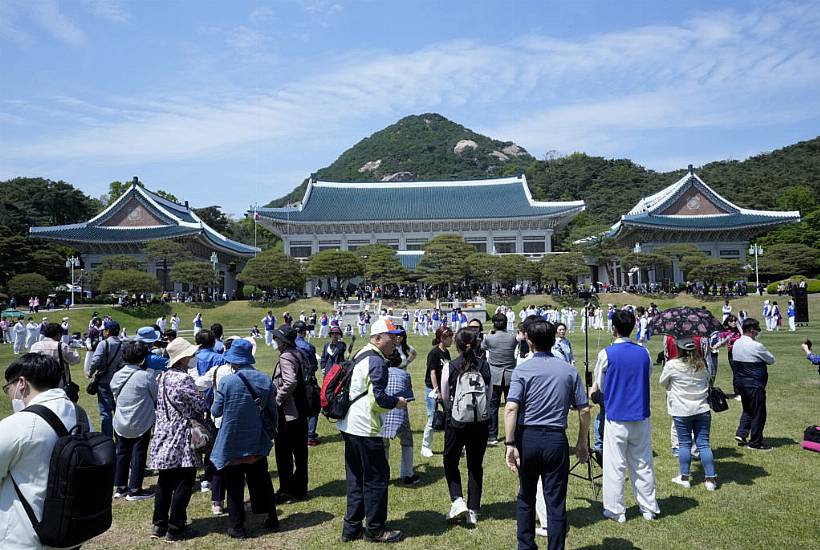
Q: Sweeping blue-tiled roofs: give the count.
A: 3